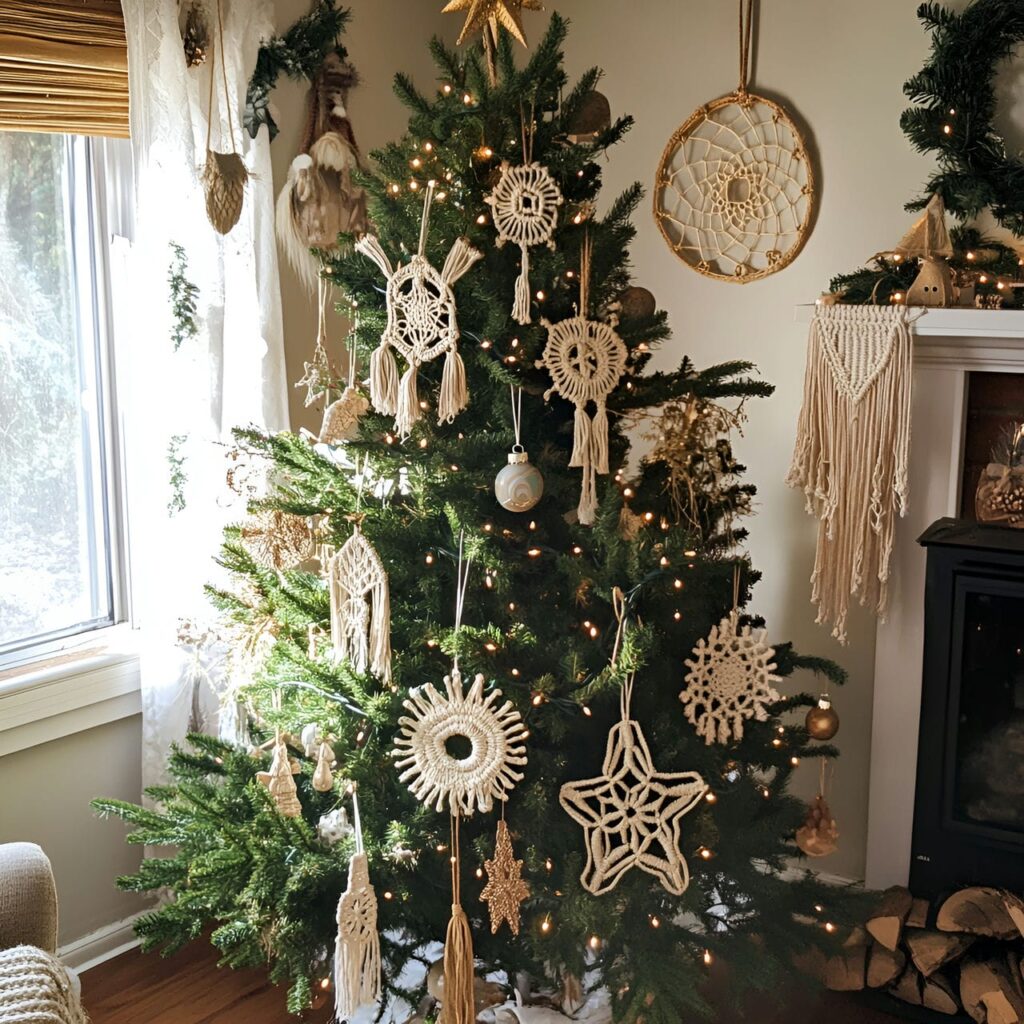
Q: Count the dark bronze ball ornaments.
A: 3